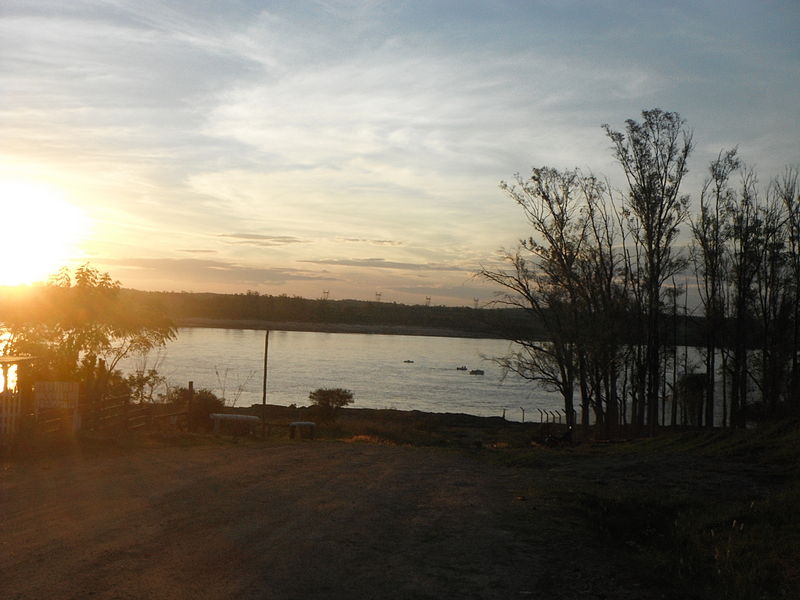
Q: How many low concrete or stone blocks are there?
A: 2